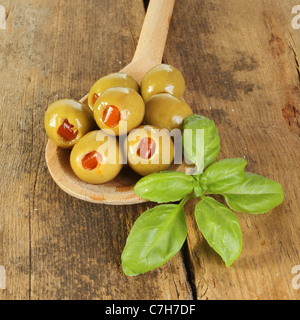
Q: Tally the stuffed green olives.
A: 7